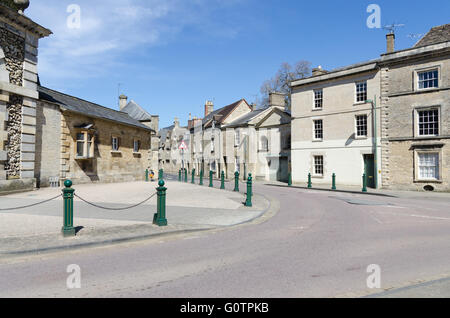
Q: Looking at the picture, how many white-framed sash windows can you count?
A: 8